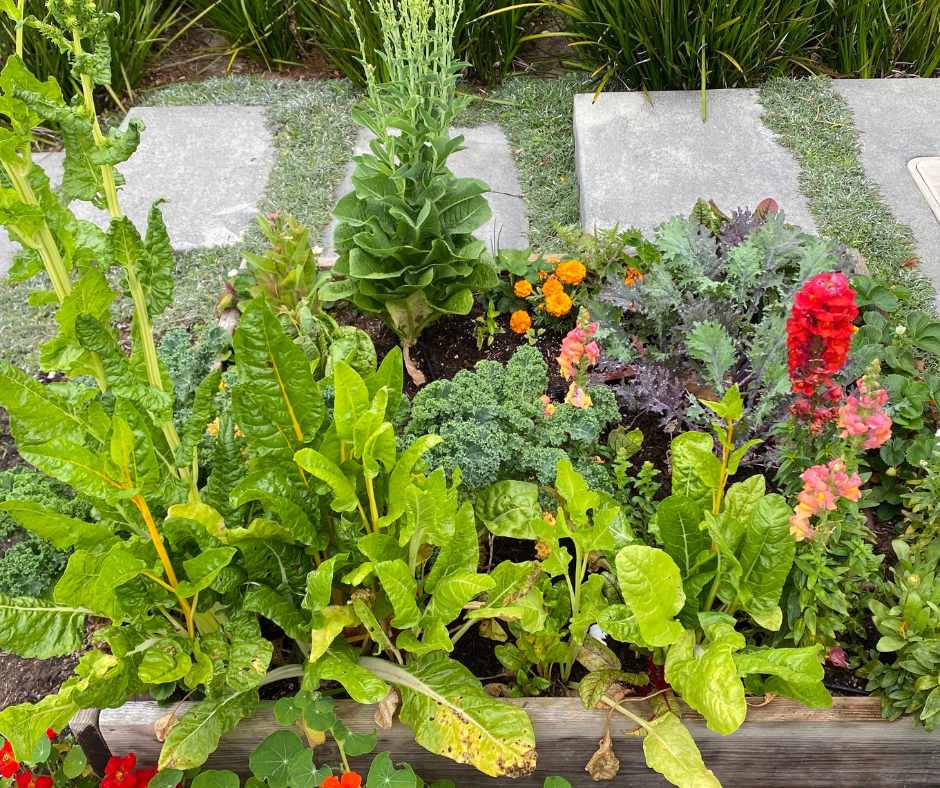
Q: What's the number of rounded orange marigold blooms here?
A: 5